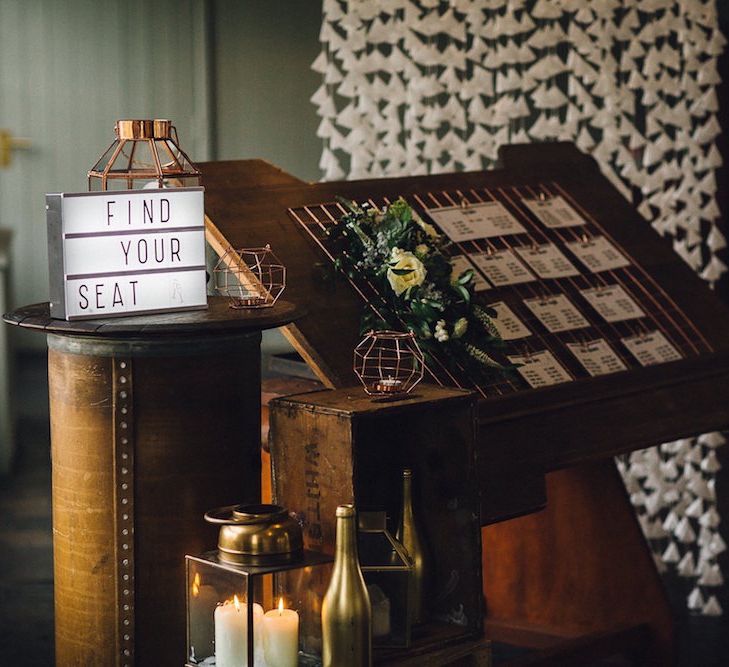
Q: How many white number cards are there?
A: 12